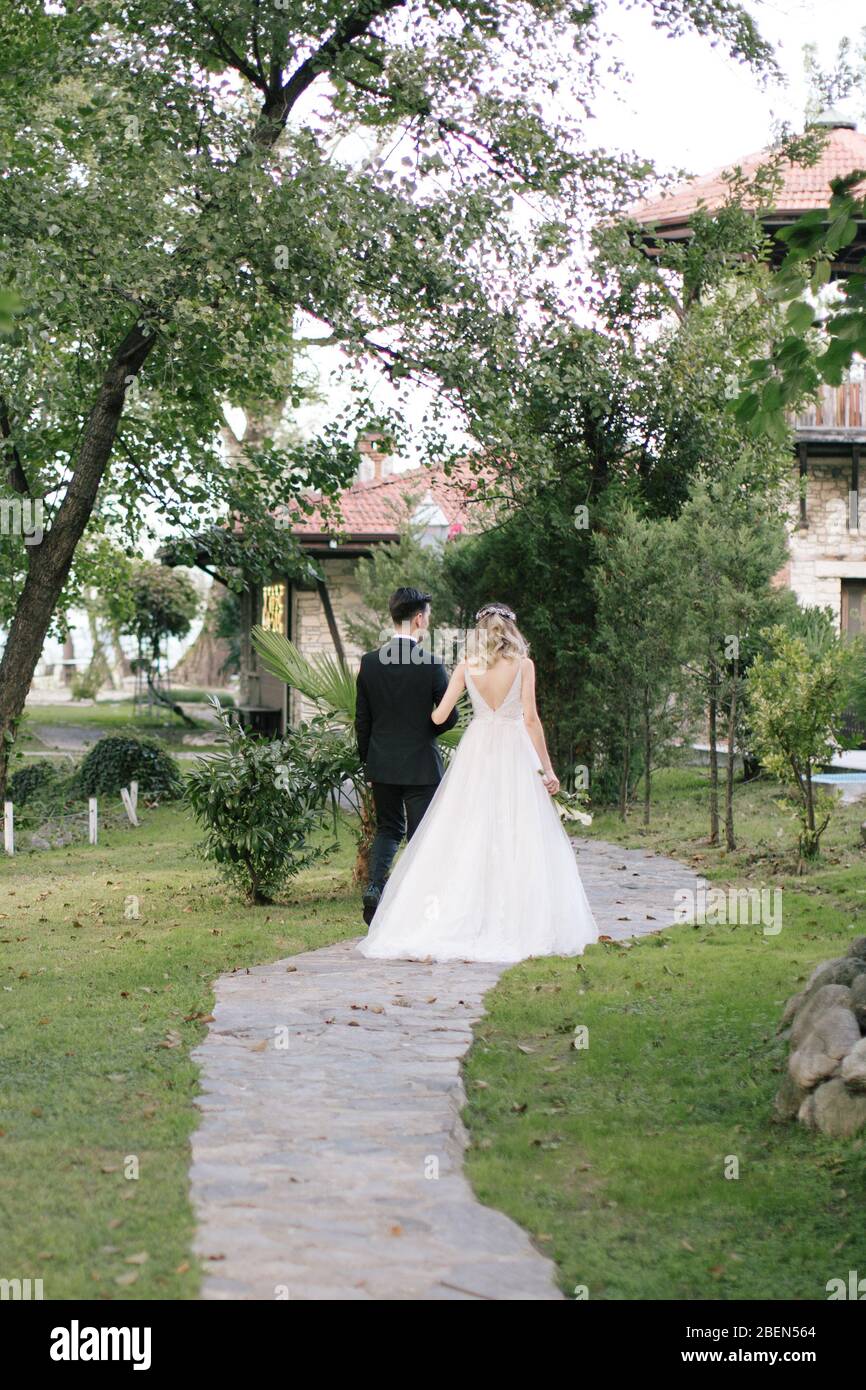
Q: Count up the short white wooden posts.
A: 4